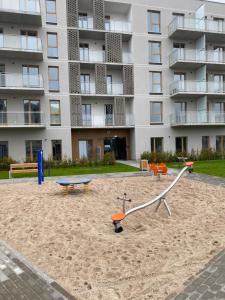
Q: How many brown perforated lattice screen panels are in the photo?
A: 9